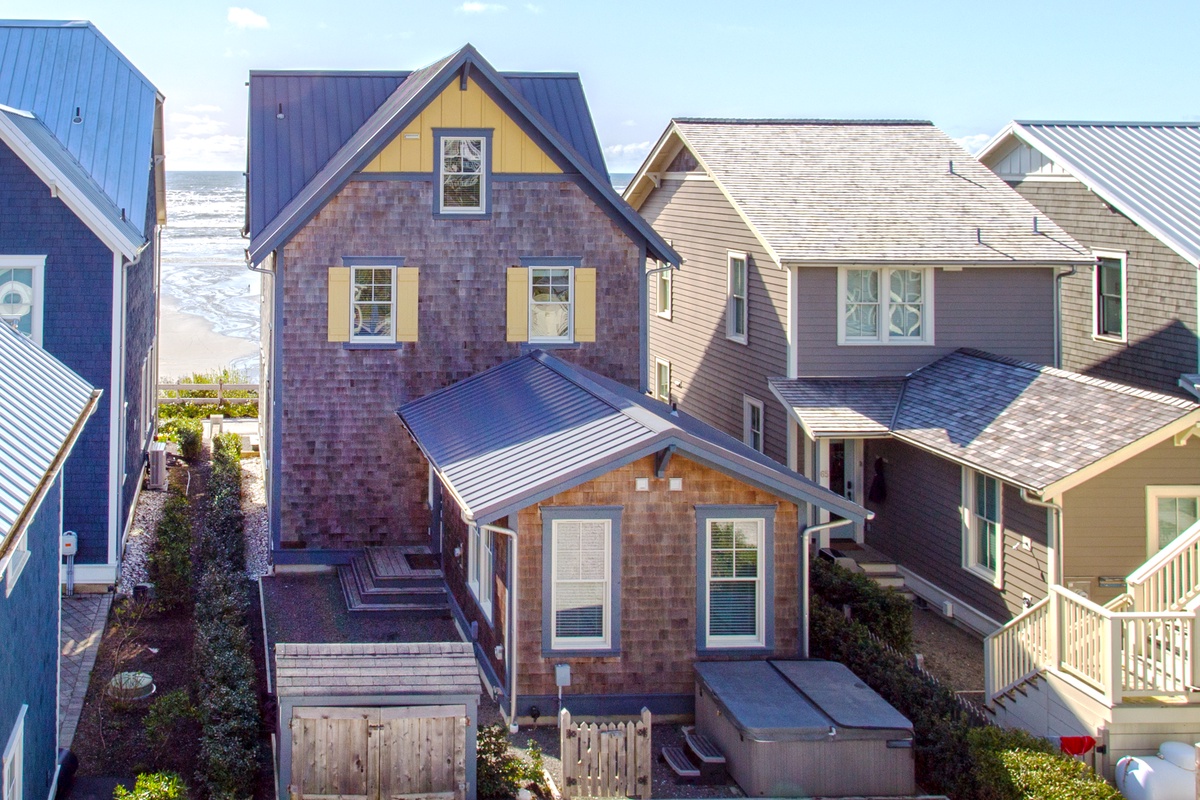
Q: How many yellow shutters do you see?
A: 4